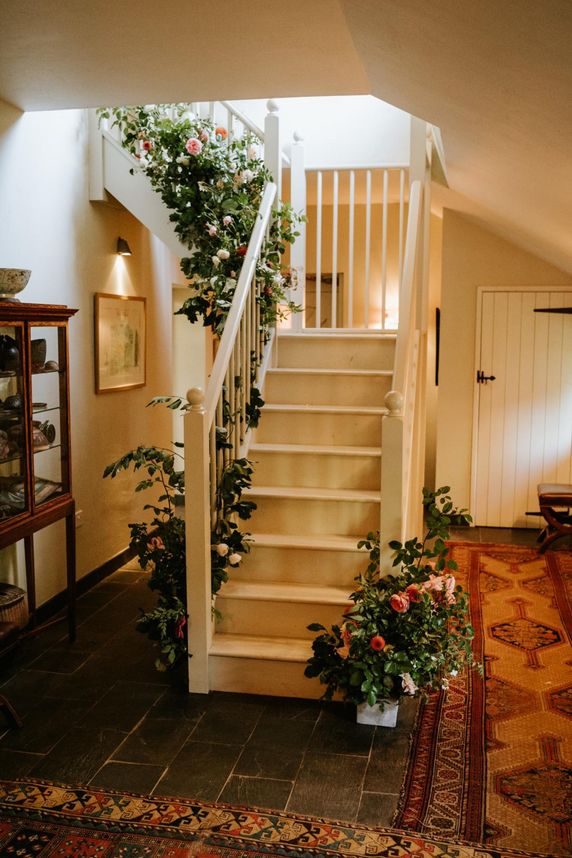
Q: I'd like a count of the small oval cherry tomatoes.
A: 0